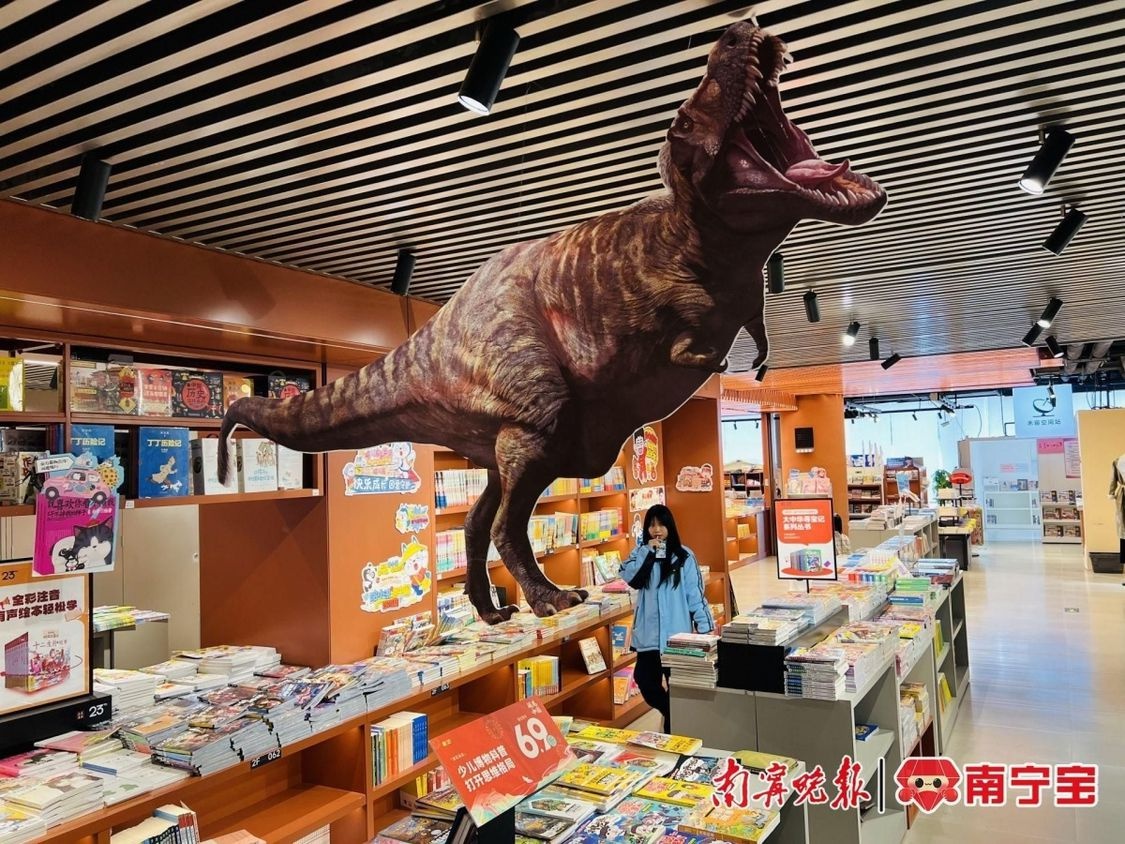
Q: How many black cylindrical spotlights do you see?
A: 14